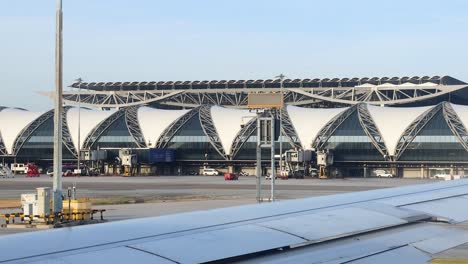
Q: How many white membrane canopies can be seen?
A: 7